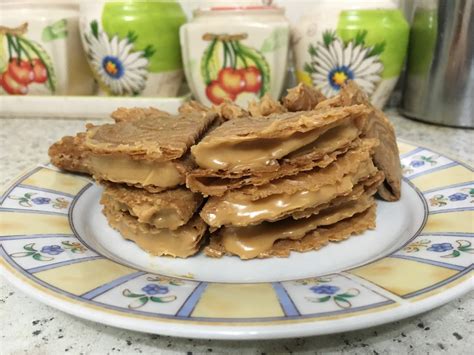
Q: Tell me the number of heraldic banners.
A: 0